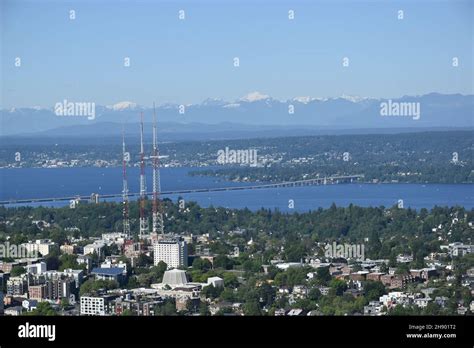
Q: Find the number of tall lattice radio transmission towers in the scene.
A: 3